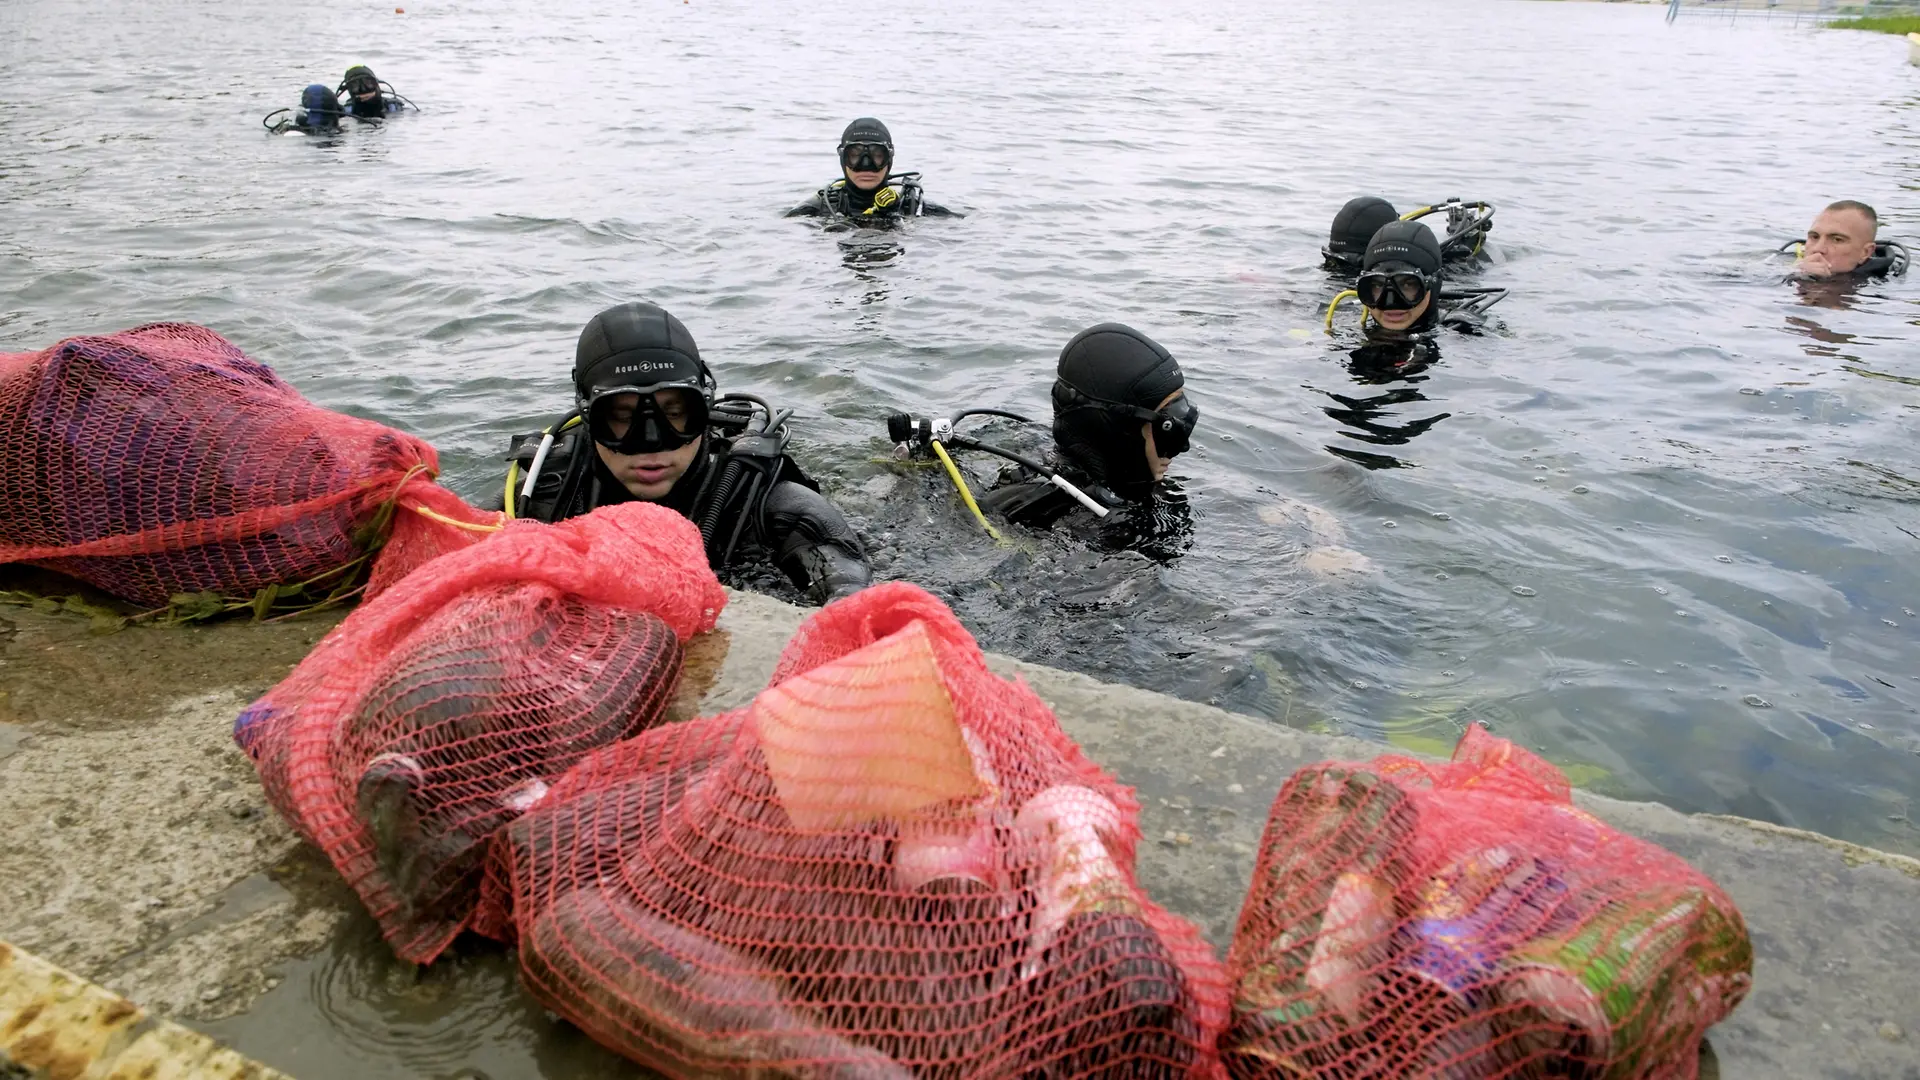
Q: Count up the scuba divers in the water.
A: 8